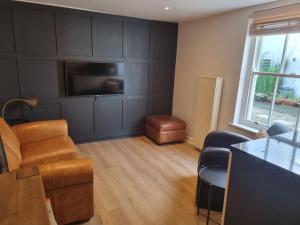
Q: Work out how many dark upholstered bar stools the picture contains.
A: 1